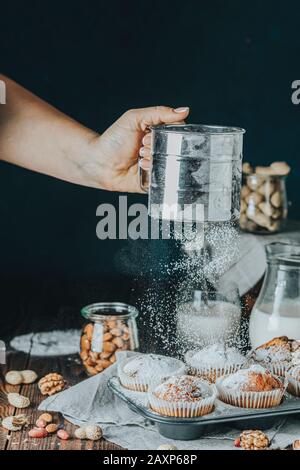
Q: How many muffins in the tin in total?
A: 6